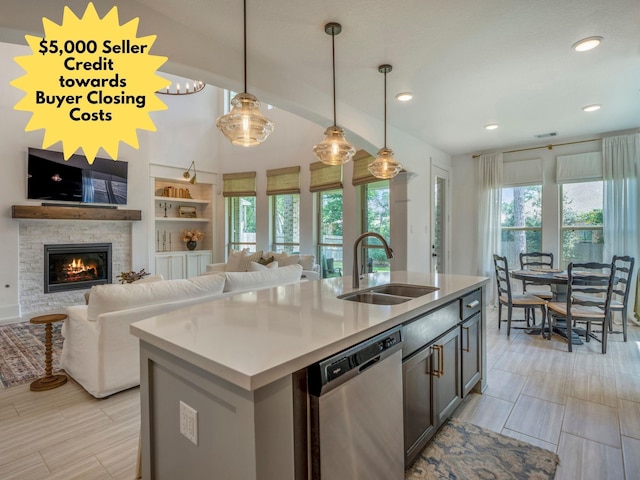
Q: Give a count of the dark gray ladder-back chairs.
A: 4